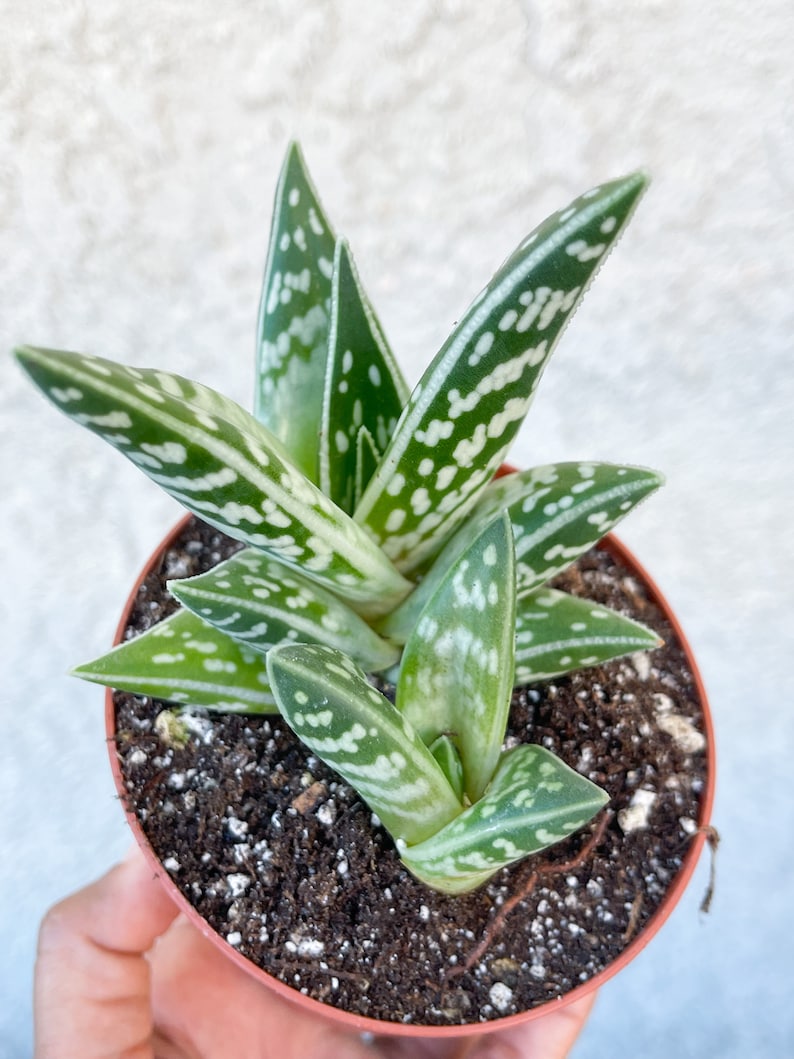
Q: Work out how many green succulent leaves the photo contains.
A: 13